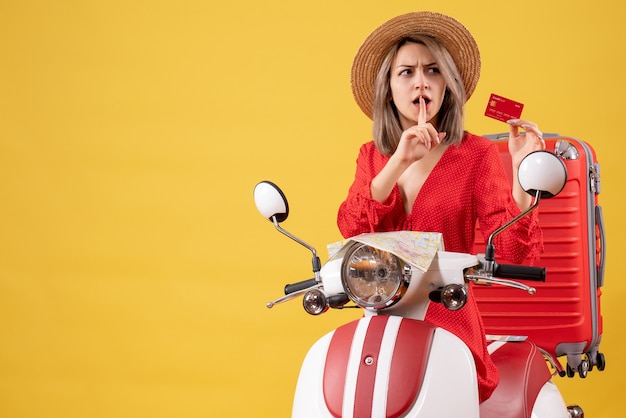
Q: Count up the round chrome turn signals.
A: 2